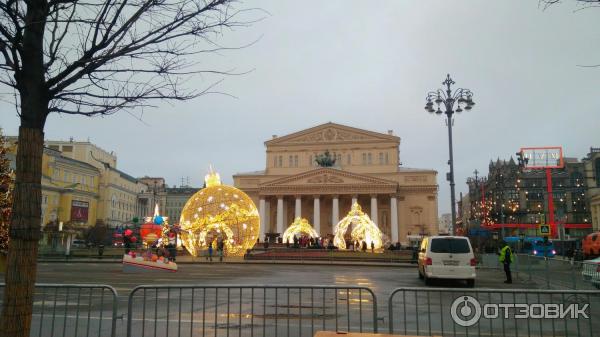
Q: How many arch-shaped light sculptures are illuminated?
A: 2